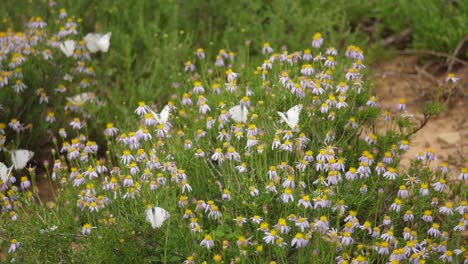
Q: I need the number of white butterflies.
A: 8